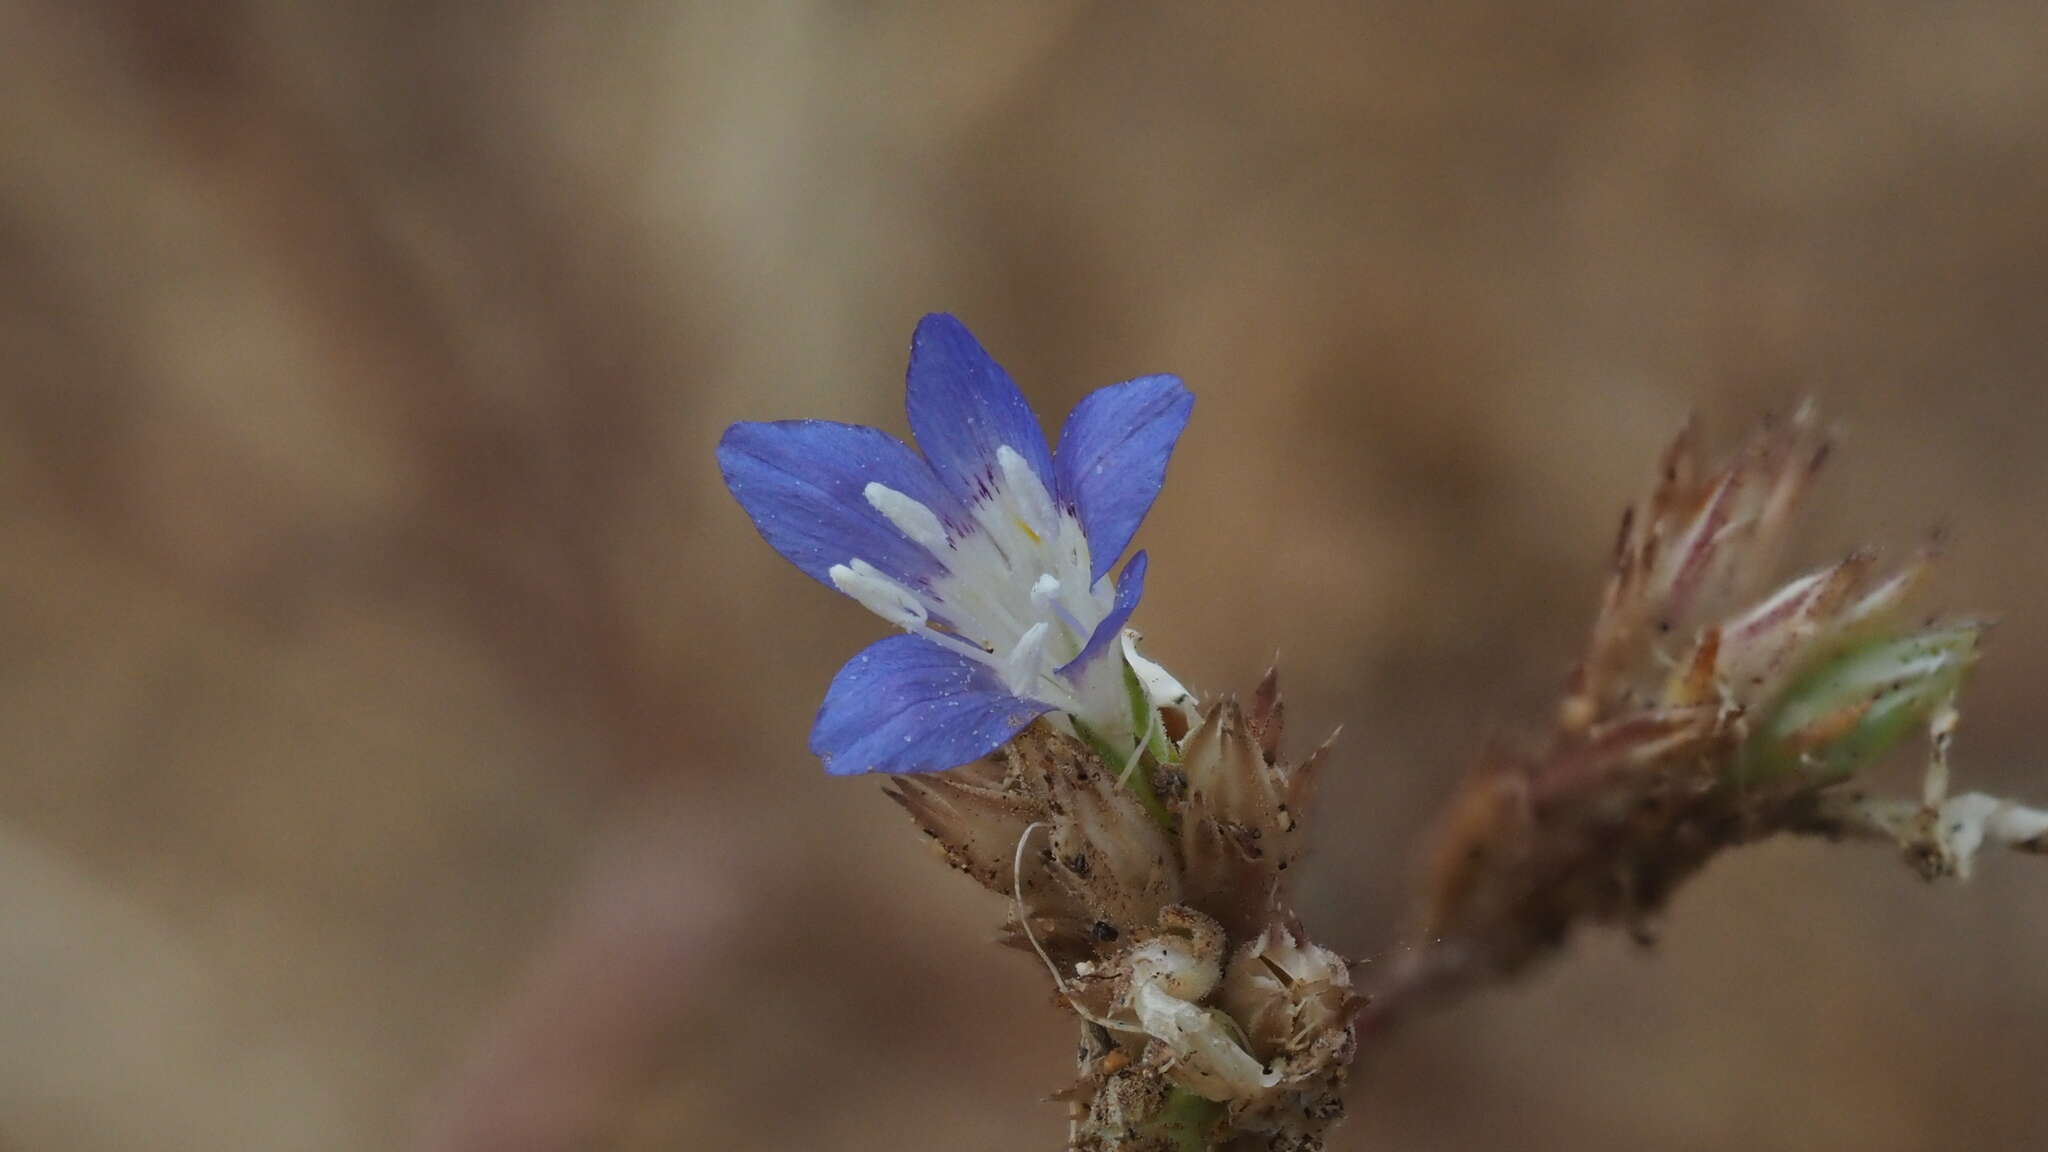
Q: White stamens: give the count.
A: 5